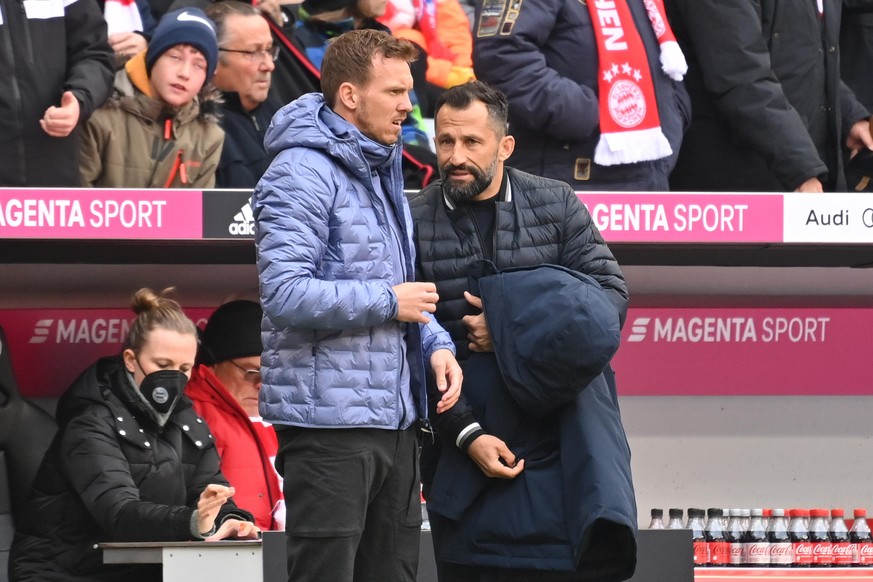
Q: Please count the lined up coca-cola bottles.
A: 11